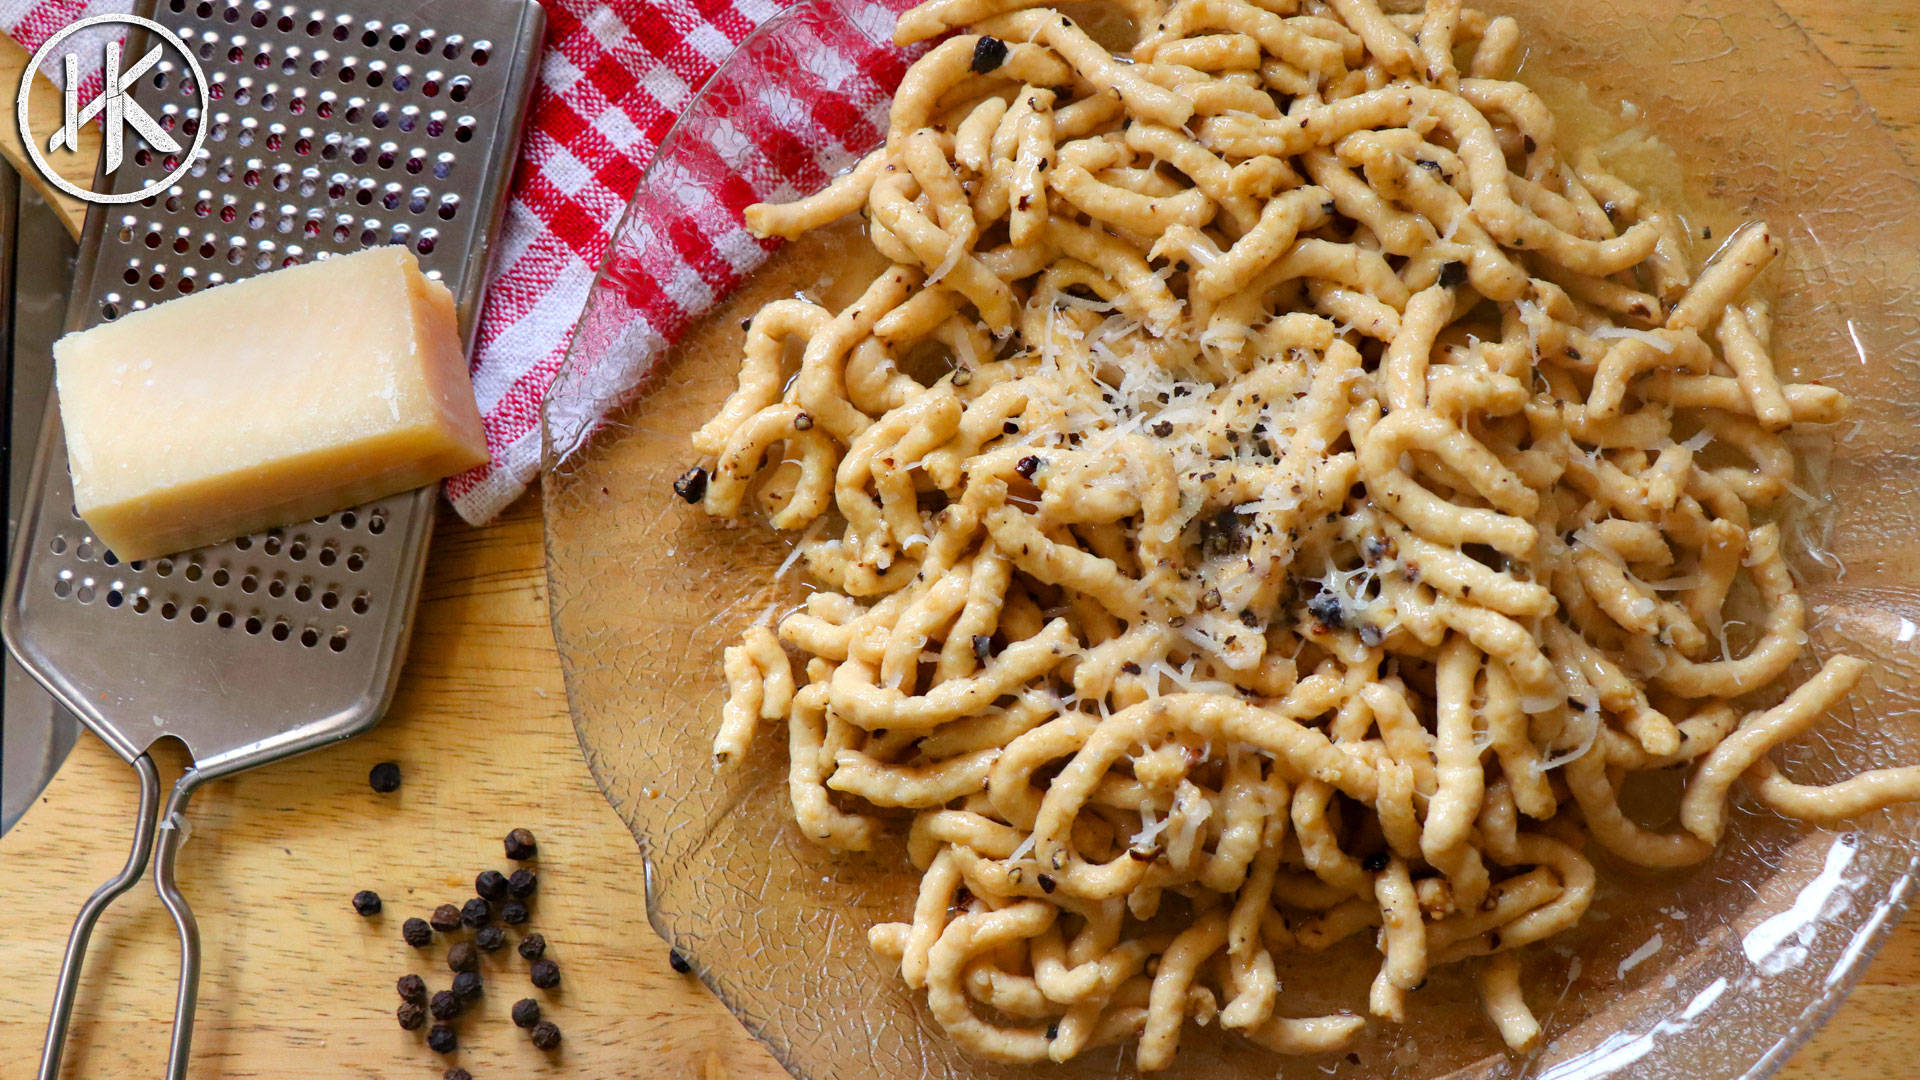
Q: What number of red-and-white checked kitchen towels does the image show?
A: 1